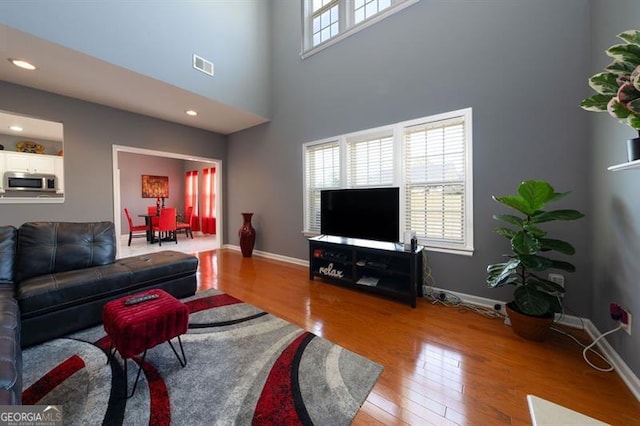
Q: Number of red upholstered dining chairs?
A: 4